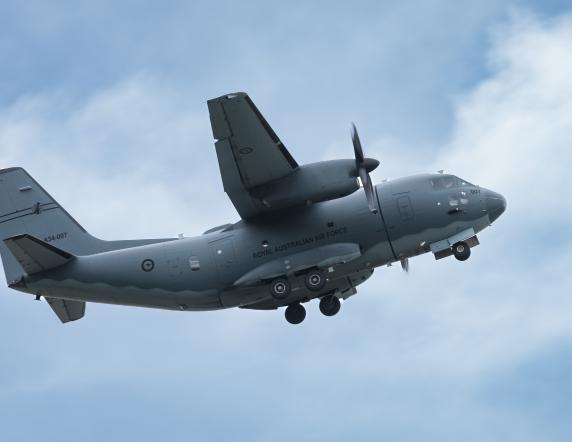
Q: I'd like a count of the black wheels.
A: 5